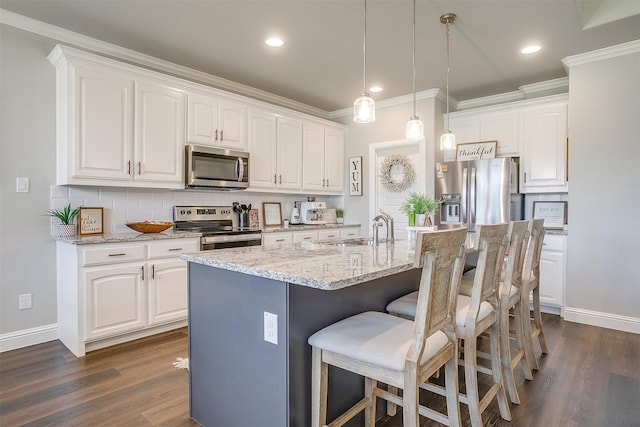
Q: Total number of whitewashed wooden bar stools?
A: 4